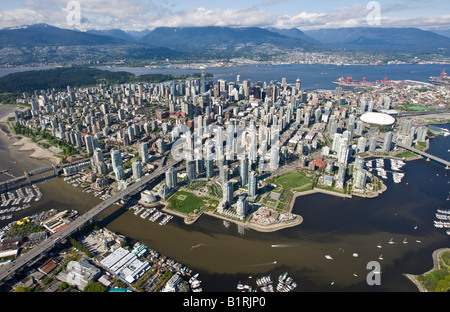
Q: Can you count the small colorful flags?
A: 0